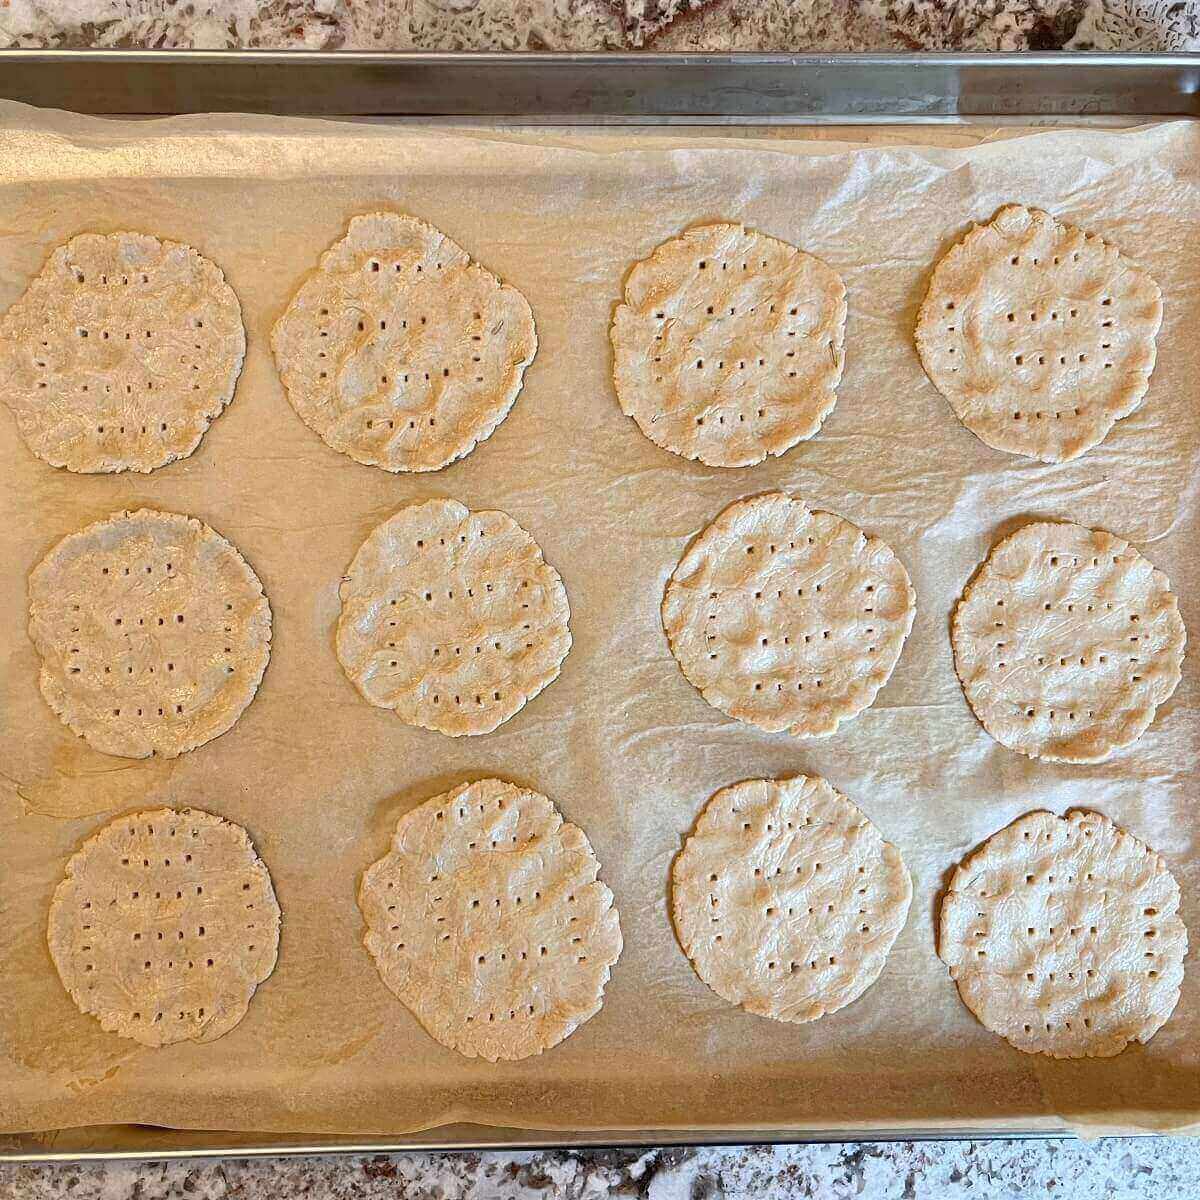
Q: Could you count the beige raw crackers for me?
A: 12